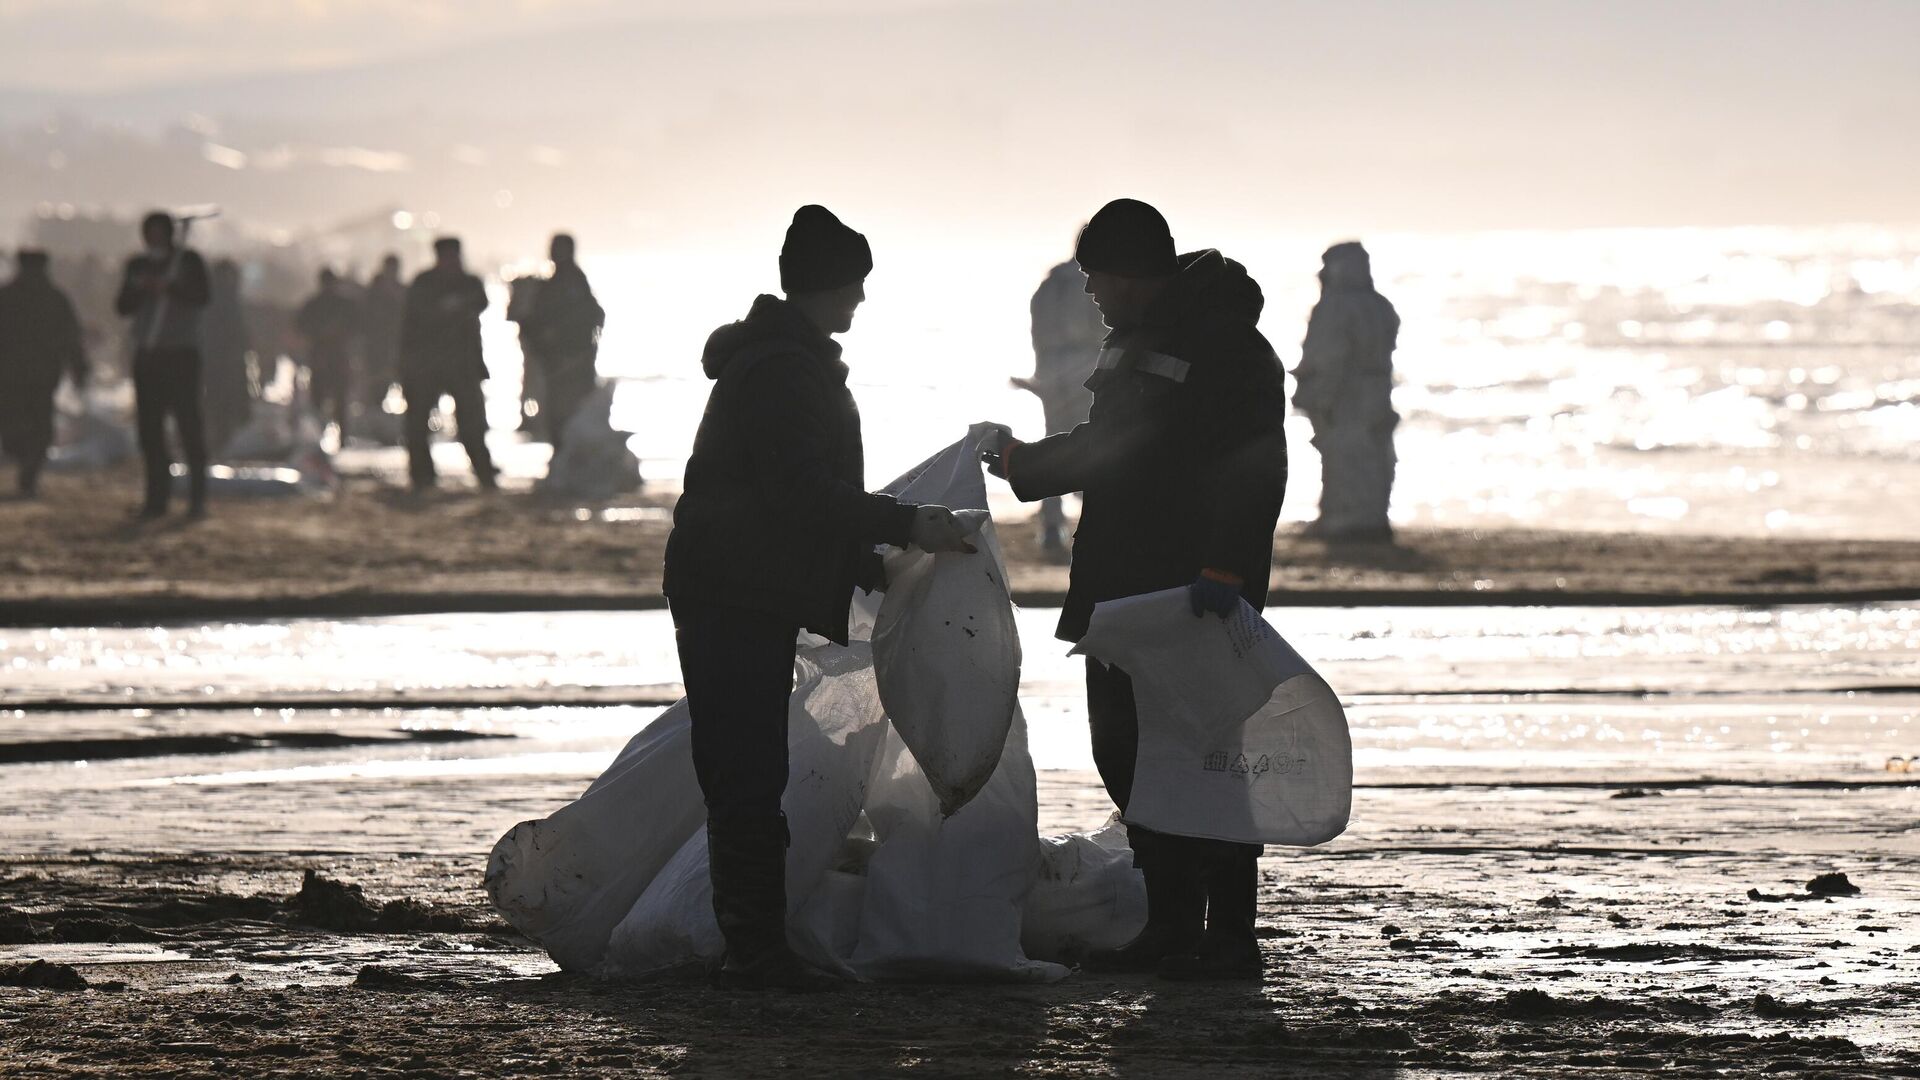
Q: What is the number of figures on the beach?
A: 11